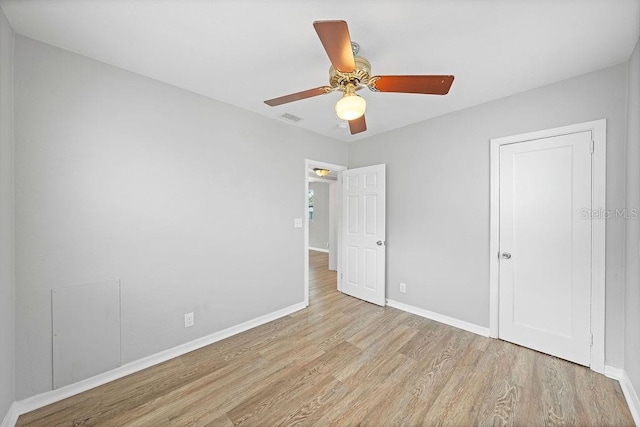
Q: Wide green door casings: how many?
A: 0